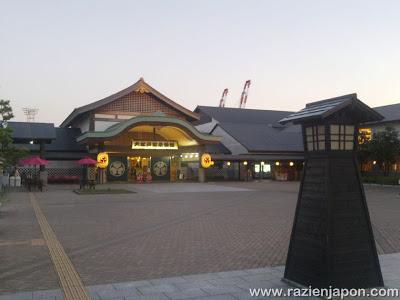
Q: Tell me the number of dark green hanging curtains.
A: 2